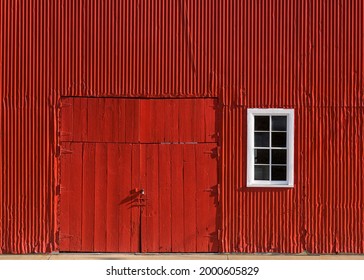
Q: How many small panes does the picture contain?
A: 8